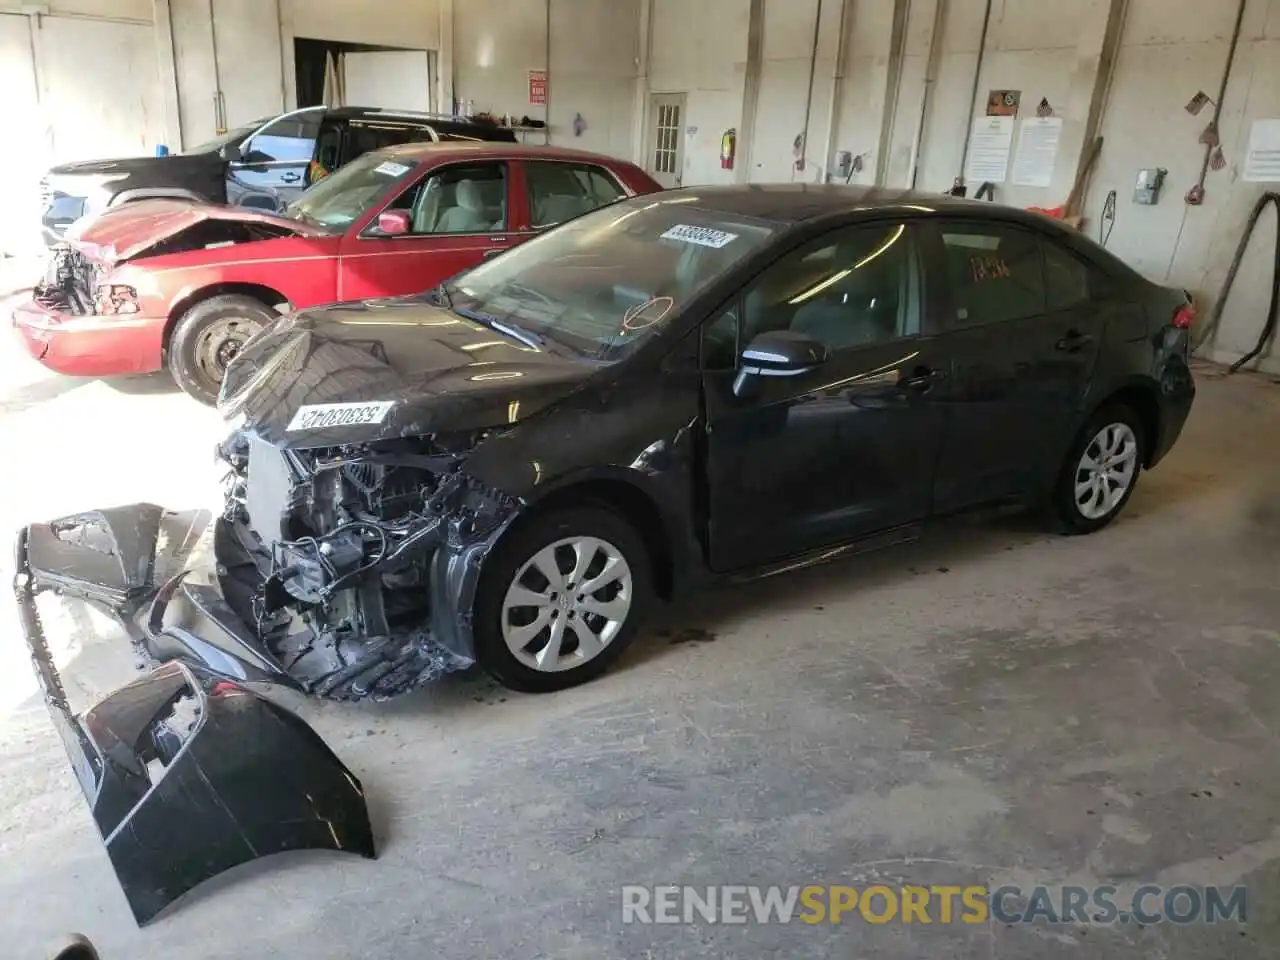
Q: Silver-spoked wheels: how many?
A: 2